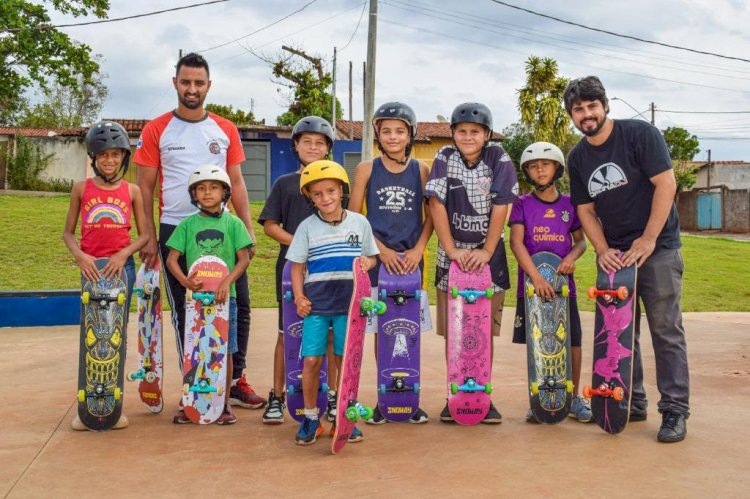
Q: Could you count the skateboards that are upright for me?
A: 9